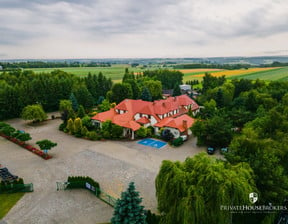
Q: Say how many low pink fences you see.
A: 0